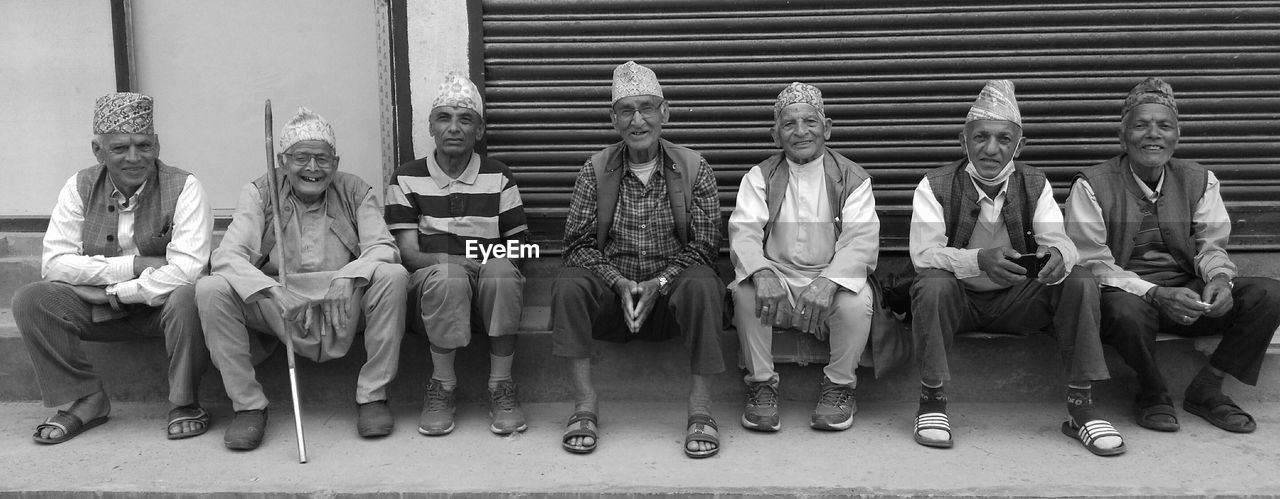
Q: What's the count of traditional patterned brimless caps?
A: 7